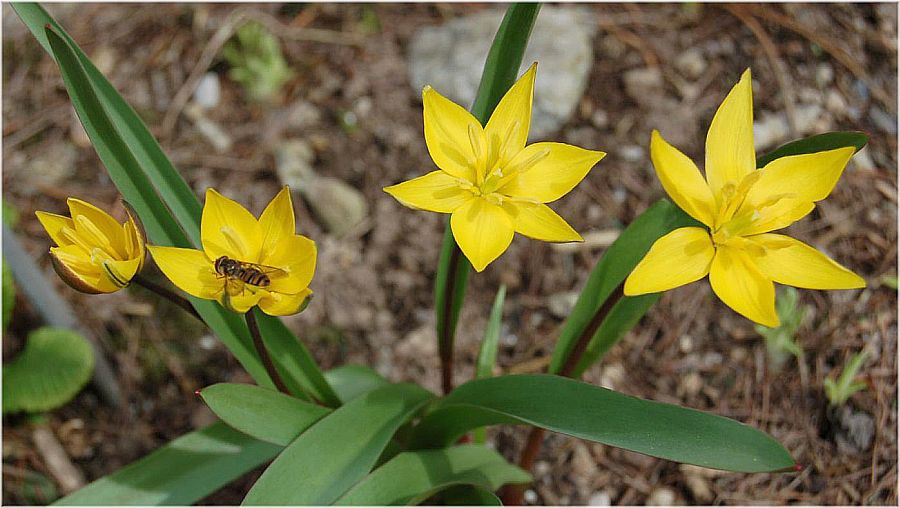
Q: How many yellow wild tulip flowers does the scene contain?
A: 4